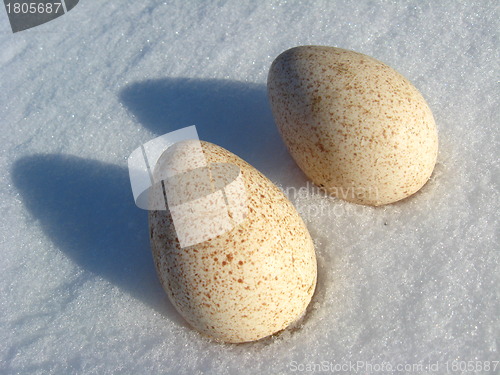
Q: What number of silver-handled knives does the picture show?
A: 0